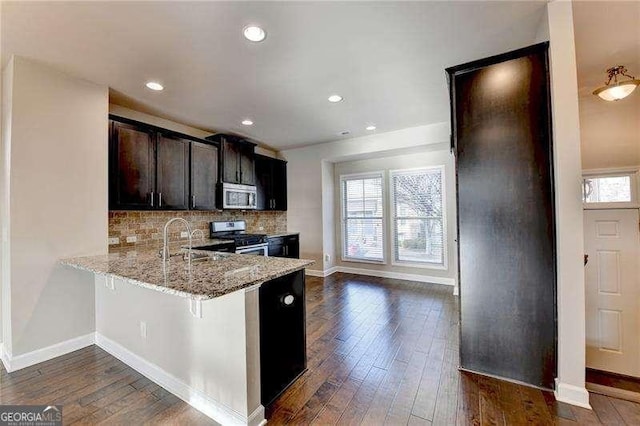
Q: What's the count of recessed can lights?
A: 5